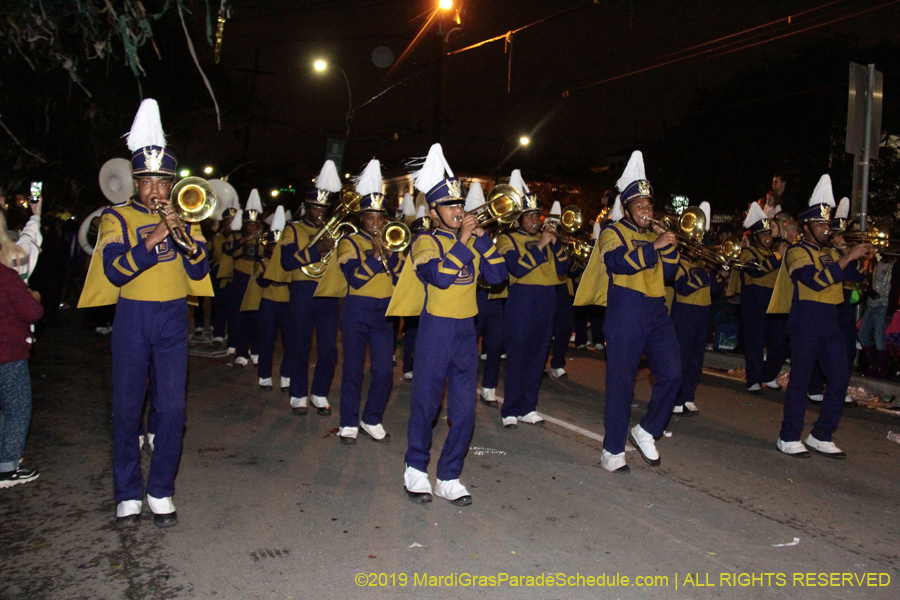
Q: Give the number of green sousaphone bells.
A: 0